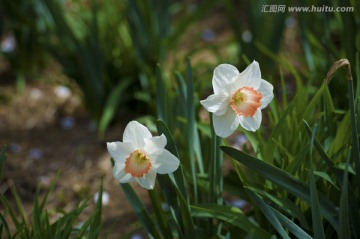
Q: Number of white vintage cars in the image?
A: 0